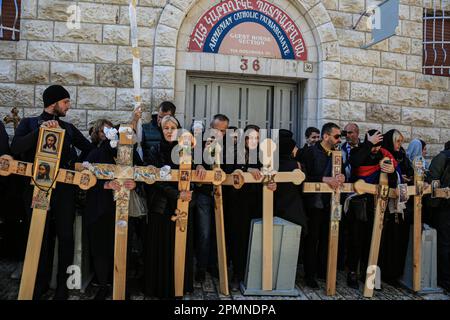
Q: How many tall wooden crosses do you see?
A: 8